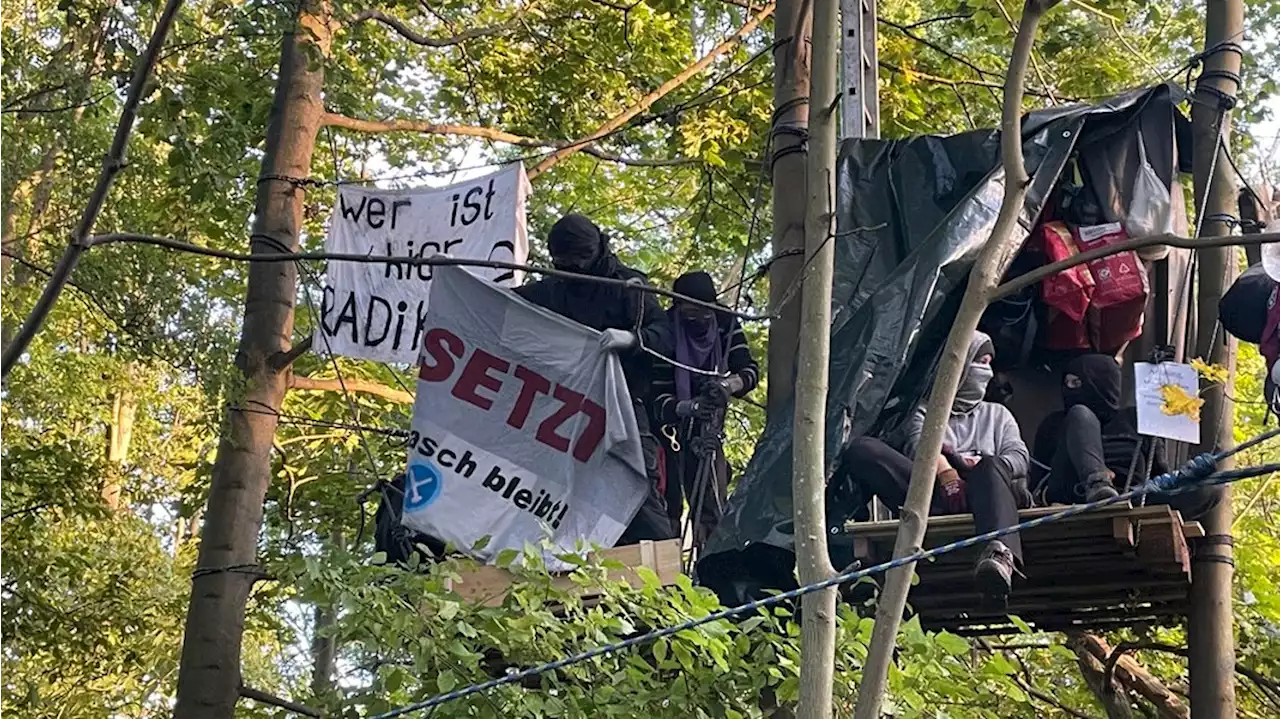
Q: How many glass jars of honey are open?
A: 0